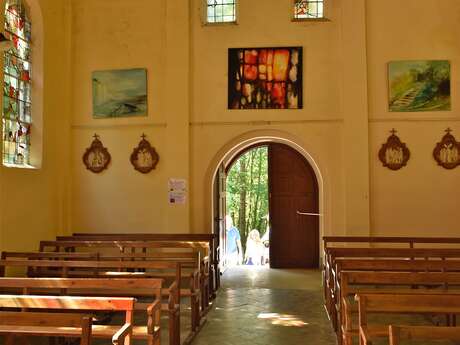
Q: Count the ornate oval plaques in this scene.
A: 4